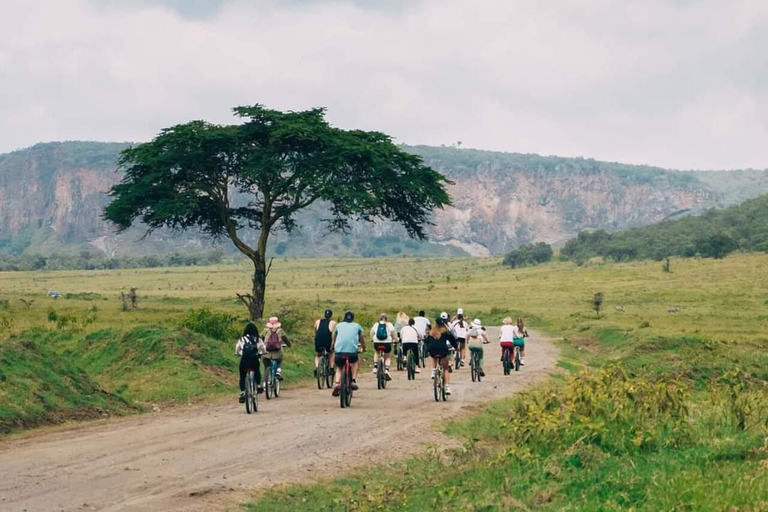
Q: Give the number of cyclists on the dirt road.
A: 15